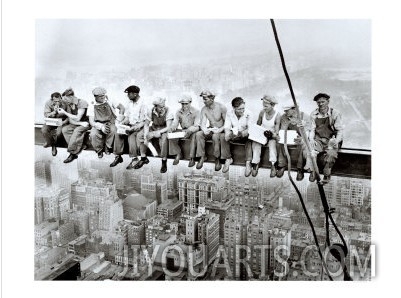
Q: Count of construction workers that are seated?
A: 11